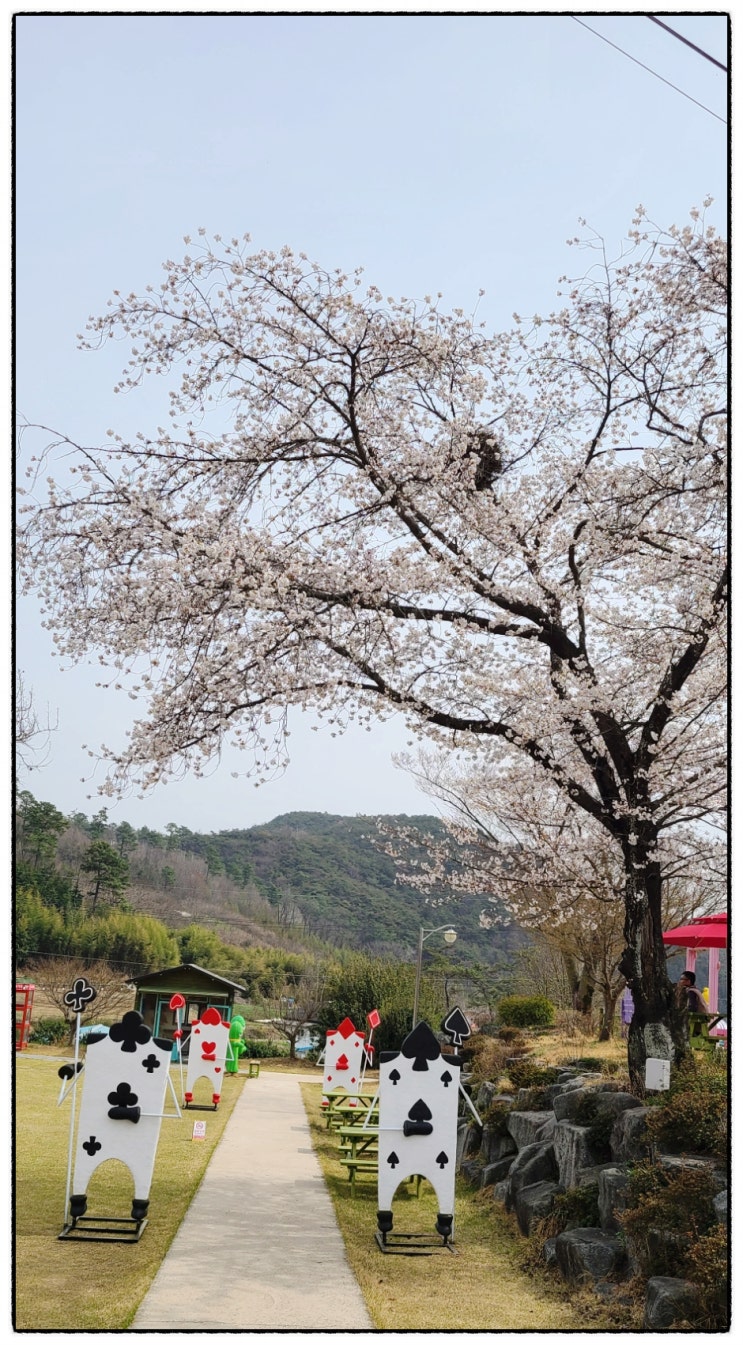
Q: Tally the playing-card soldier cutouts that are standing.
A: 4